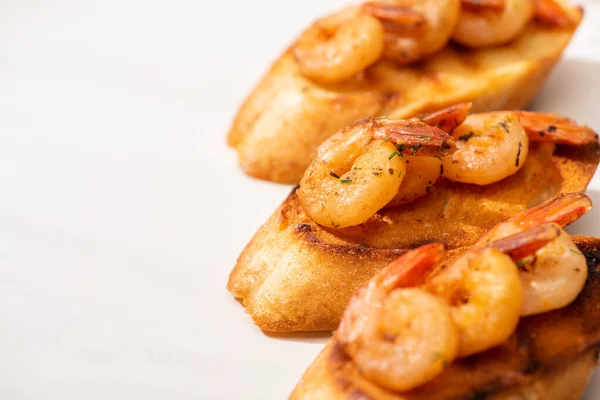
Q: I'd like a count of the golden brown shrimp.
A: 9